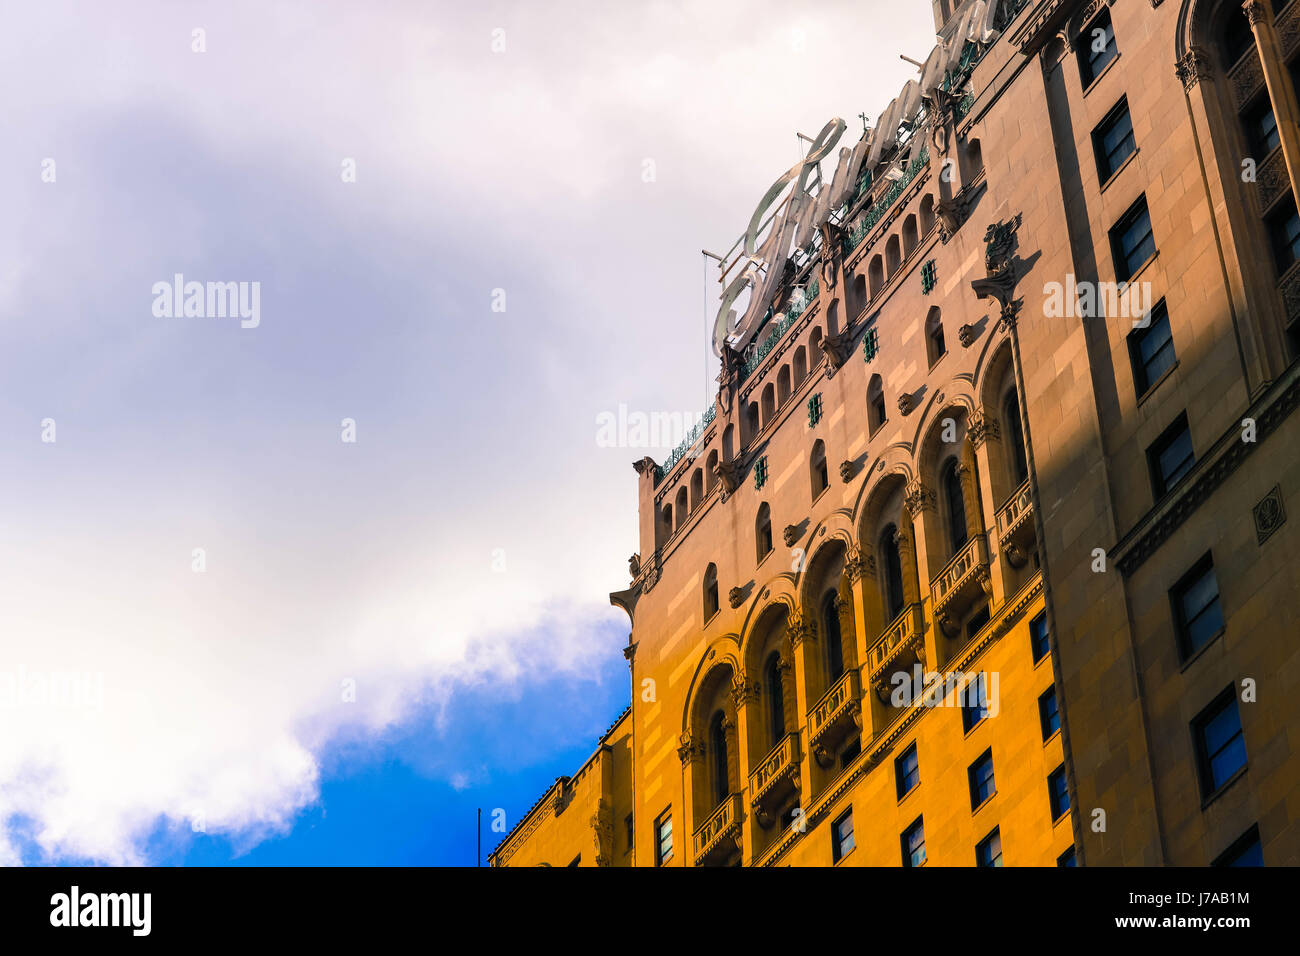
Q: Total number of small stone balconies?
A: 6